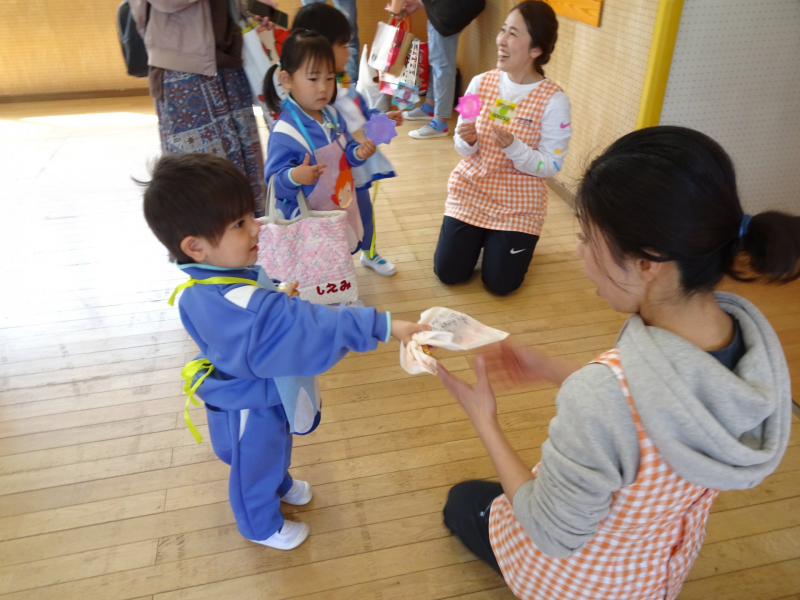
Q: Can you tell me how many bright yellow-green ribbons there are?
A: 3